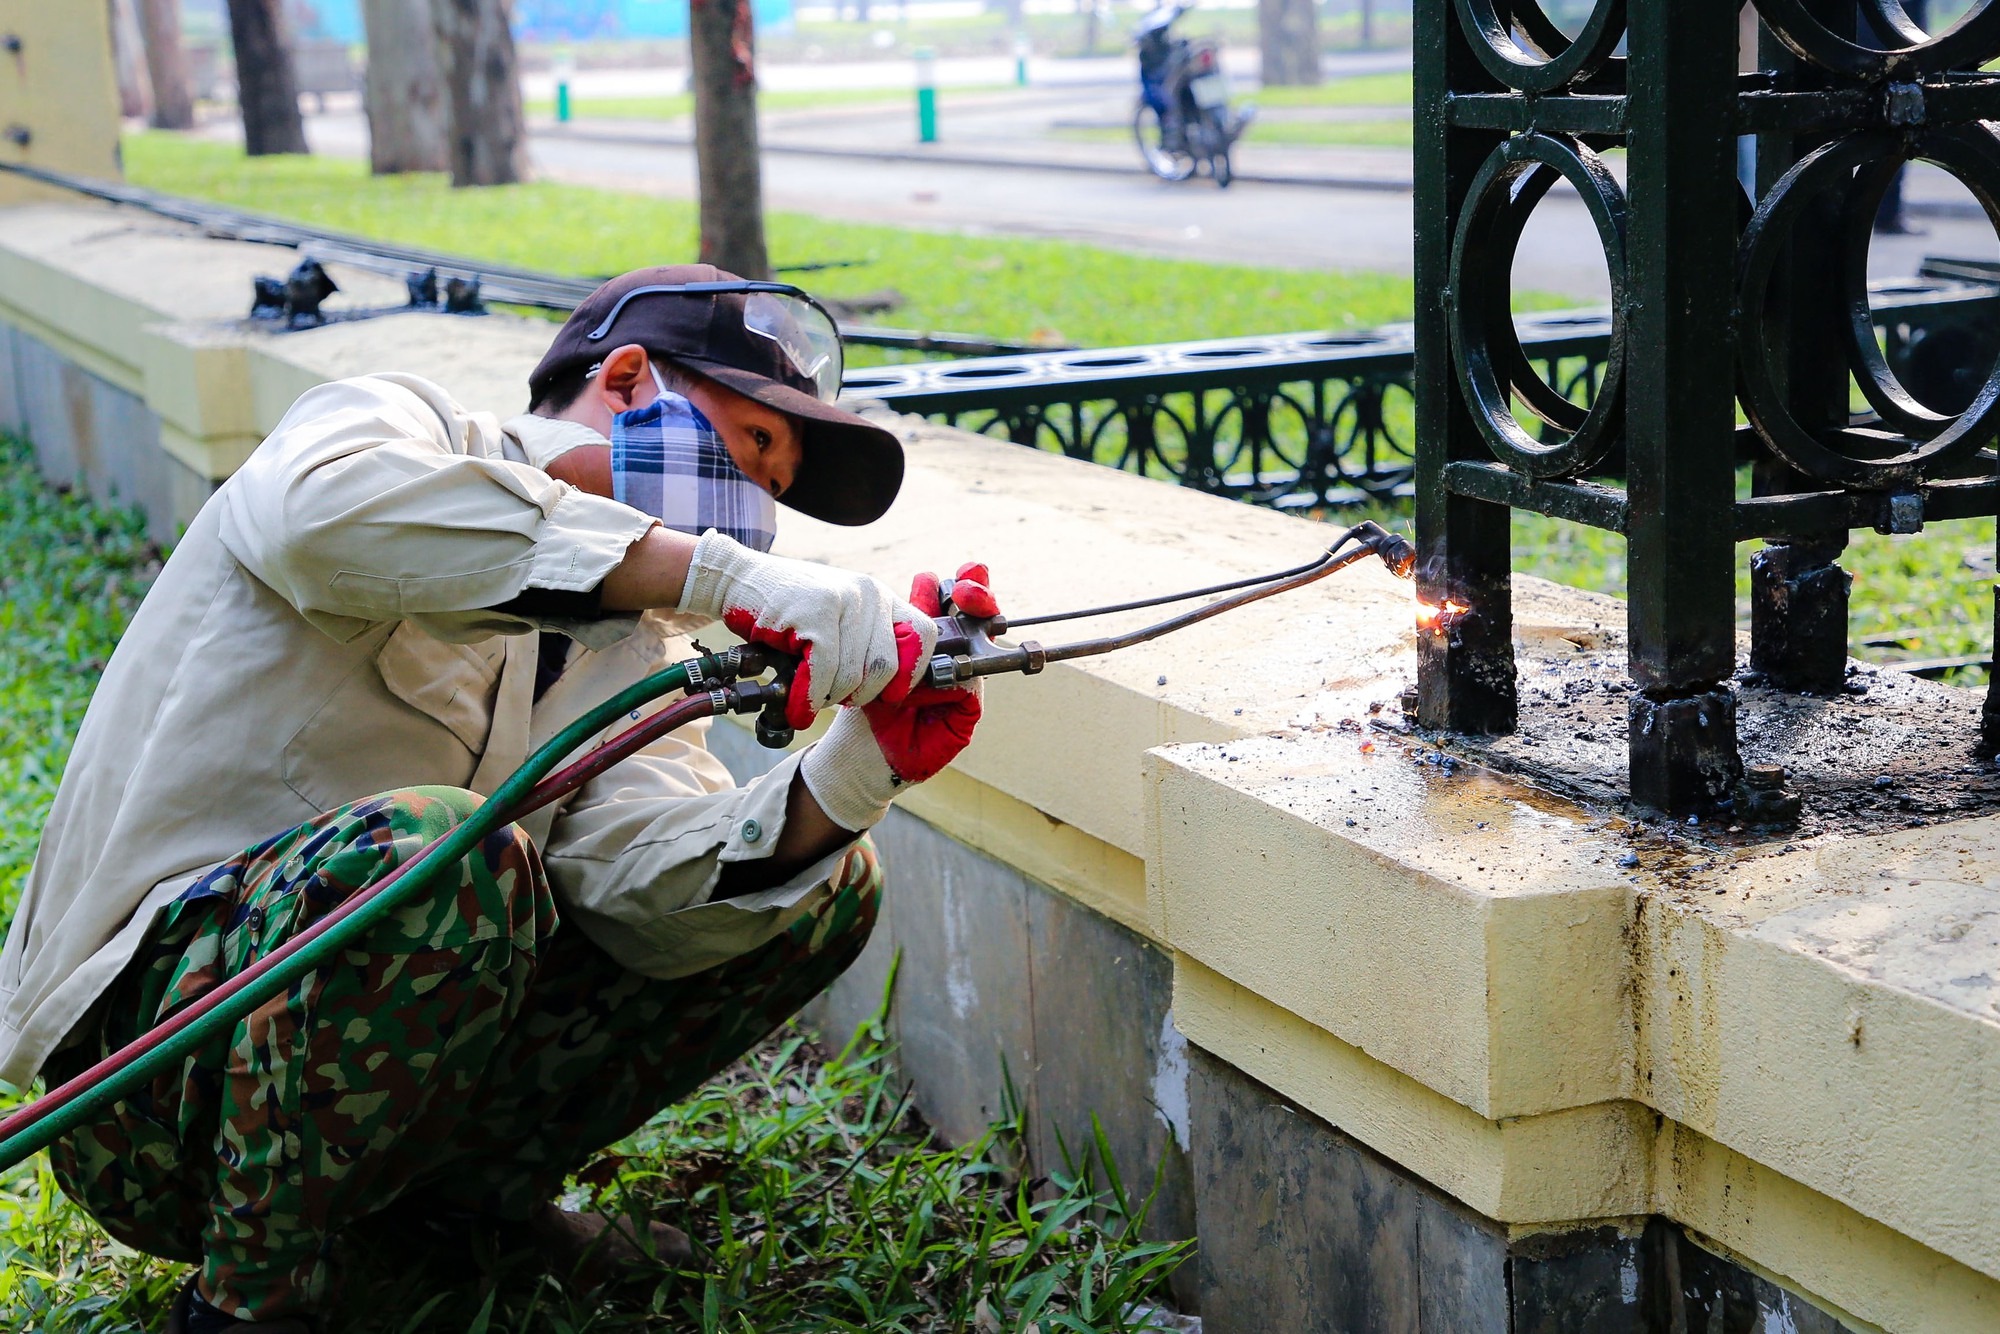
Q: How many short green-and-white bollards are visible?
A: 3